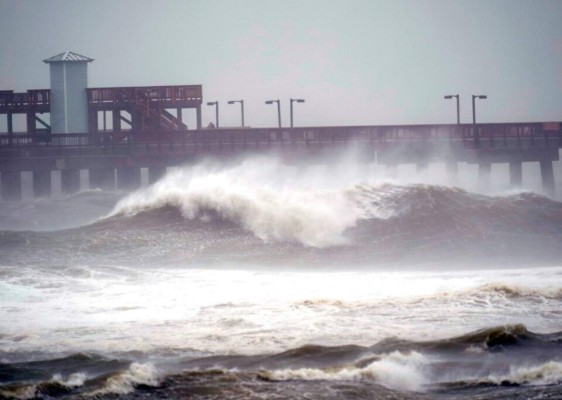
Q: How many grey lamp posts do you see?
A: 6